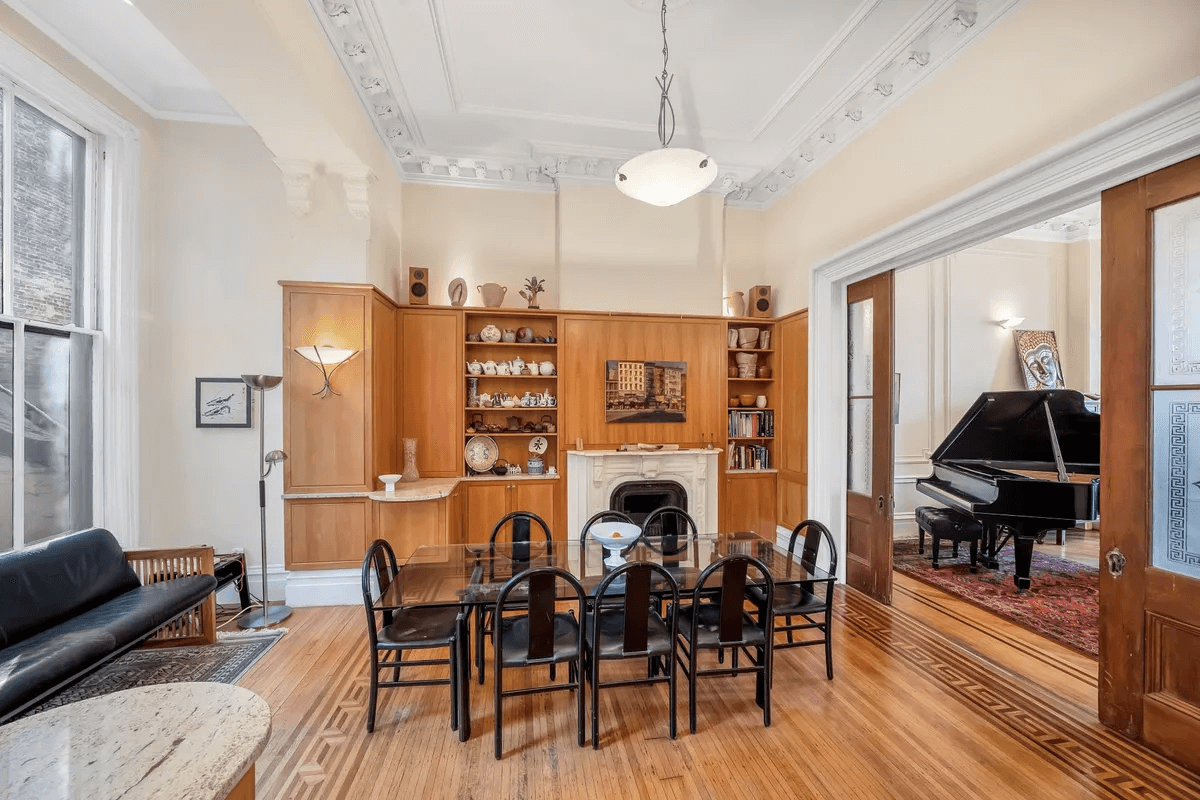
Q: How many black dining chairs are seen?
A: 8